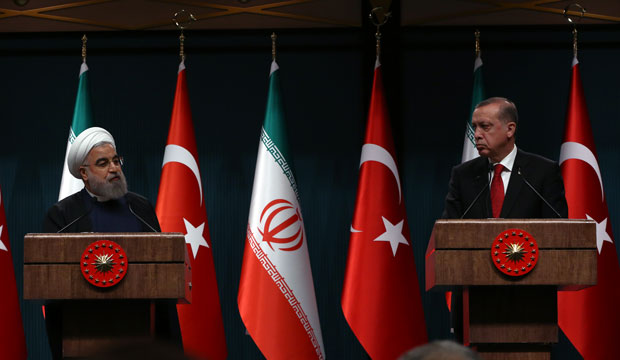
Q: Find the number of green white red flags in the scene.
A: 3